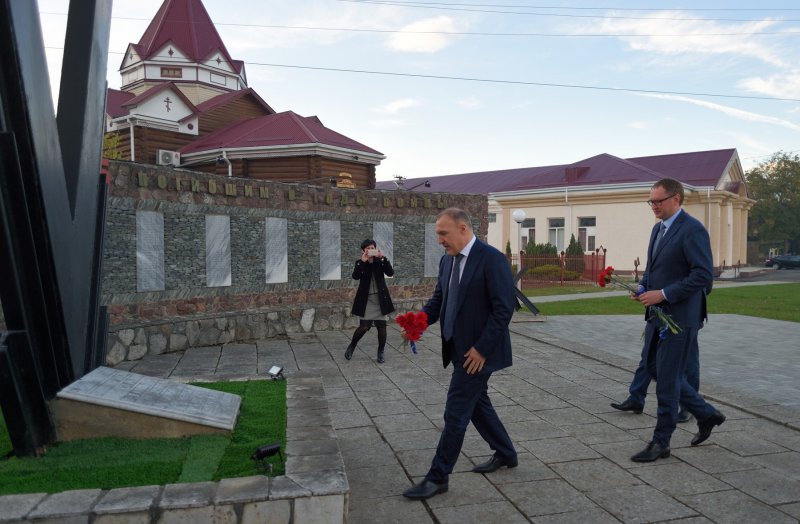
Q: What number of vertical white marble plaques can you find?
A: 6